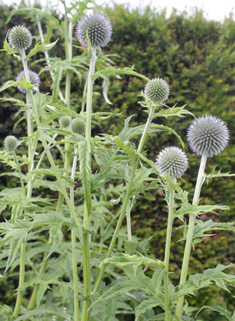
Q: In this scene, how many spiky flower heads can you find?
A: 9